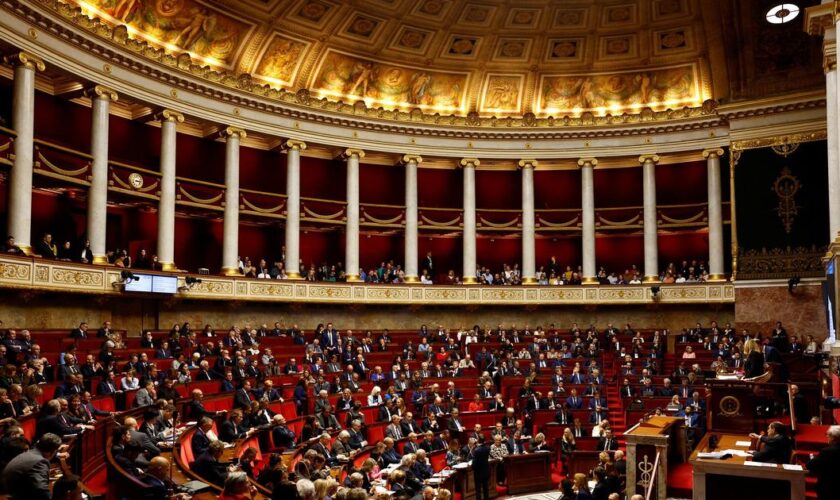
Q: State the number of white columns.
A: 12